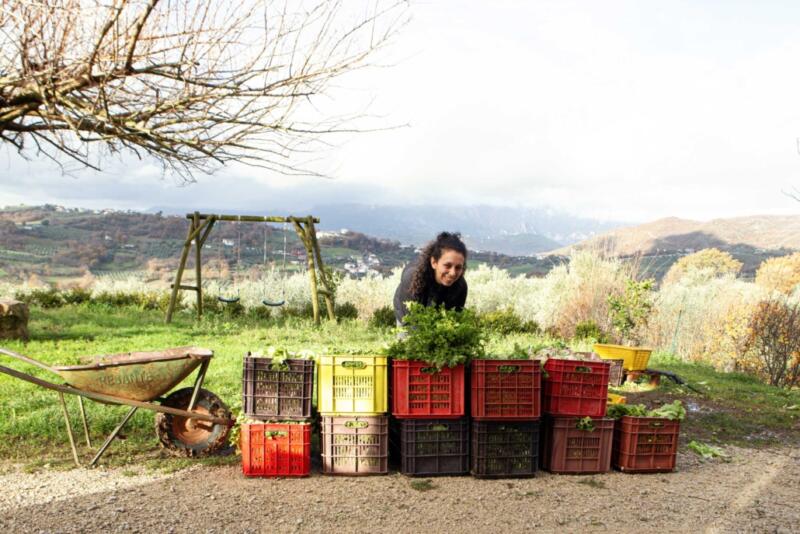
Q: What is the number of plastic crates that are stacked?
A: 11